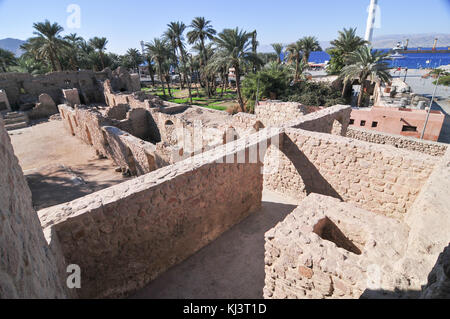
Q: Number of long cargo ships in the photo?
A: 1